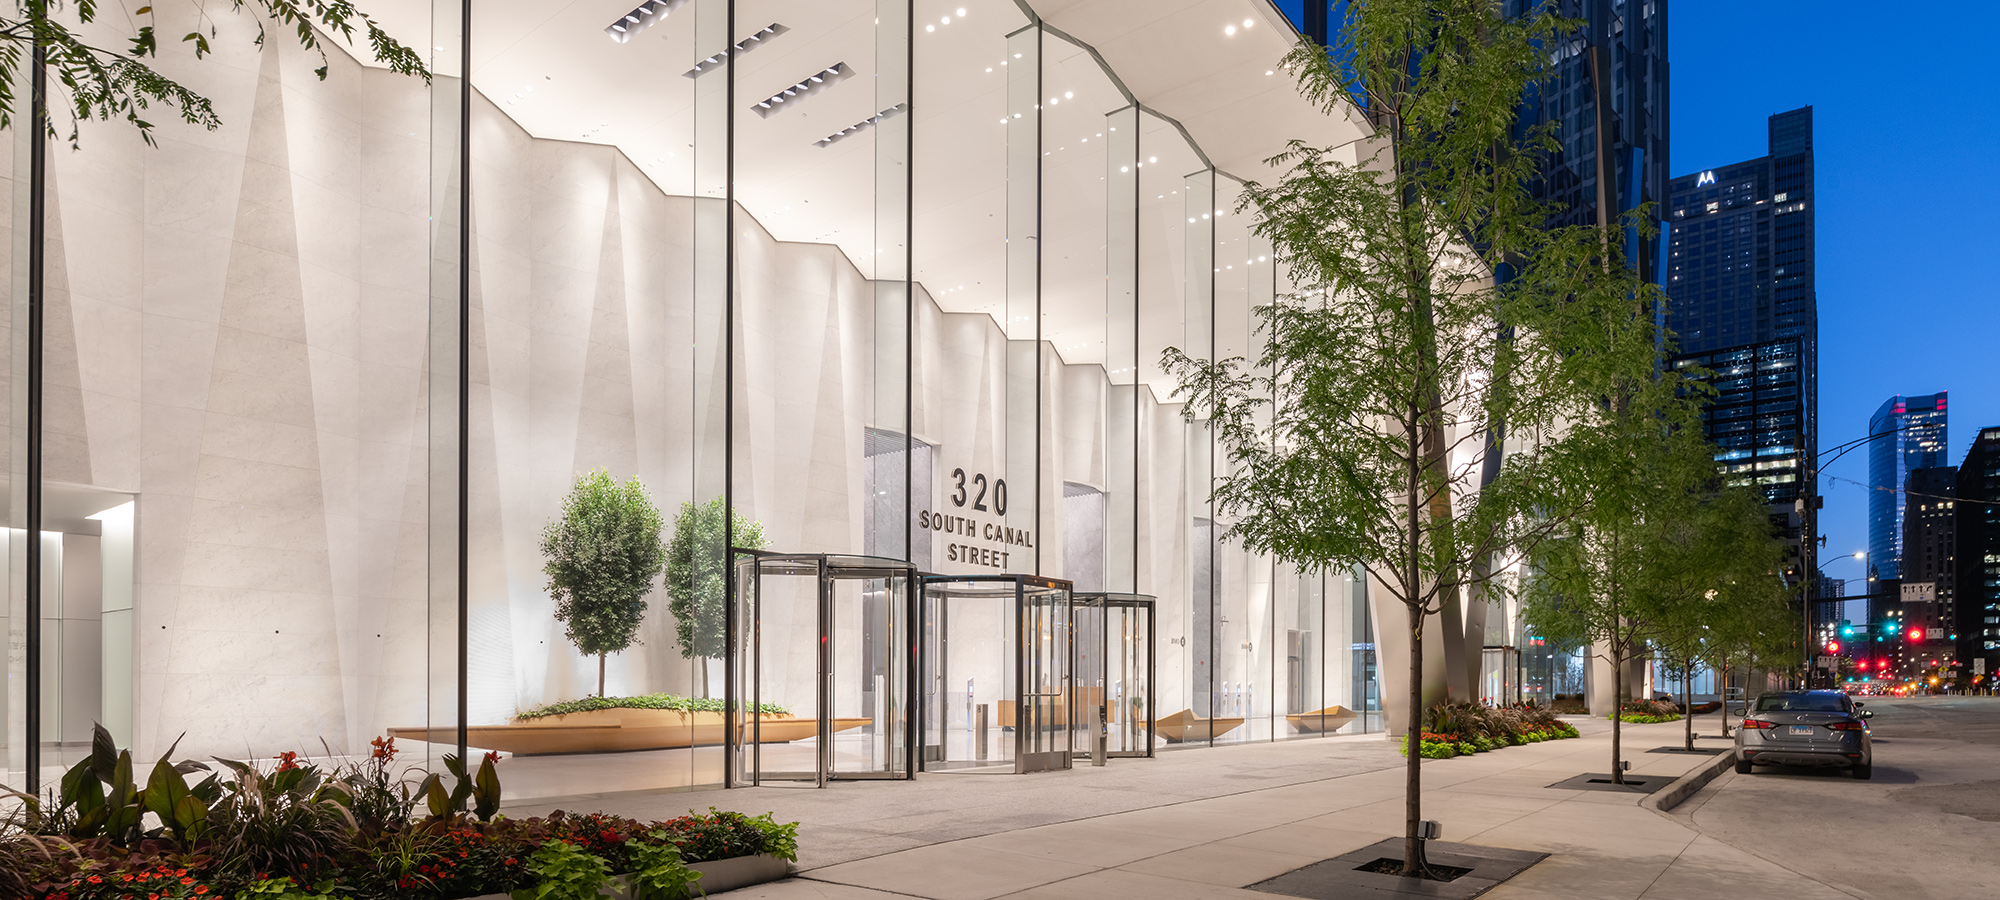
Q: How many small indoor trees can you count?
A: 2